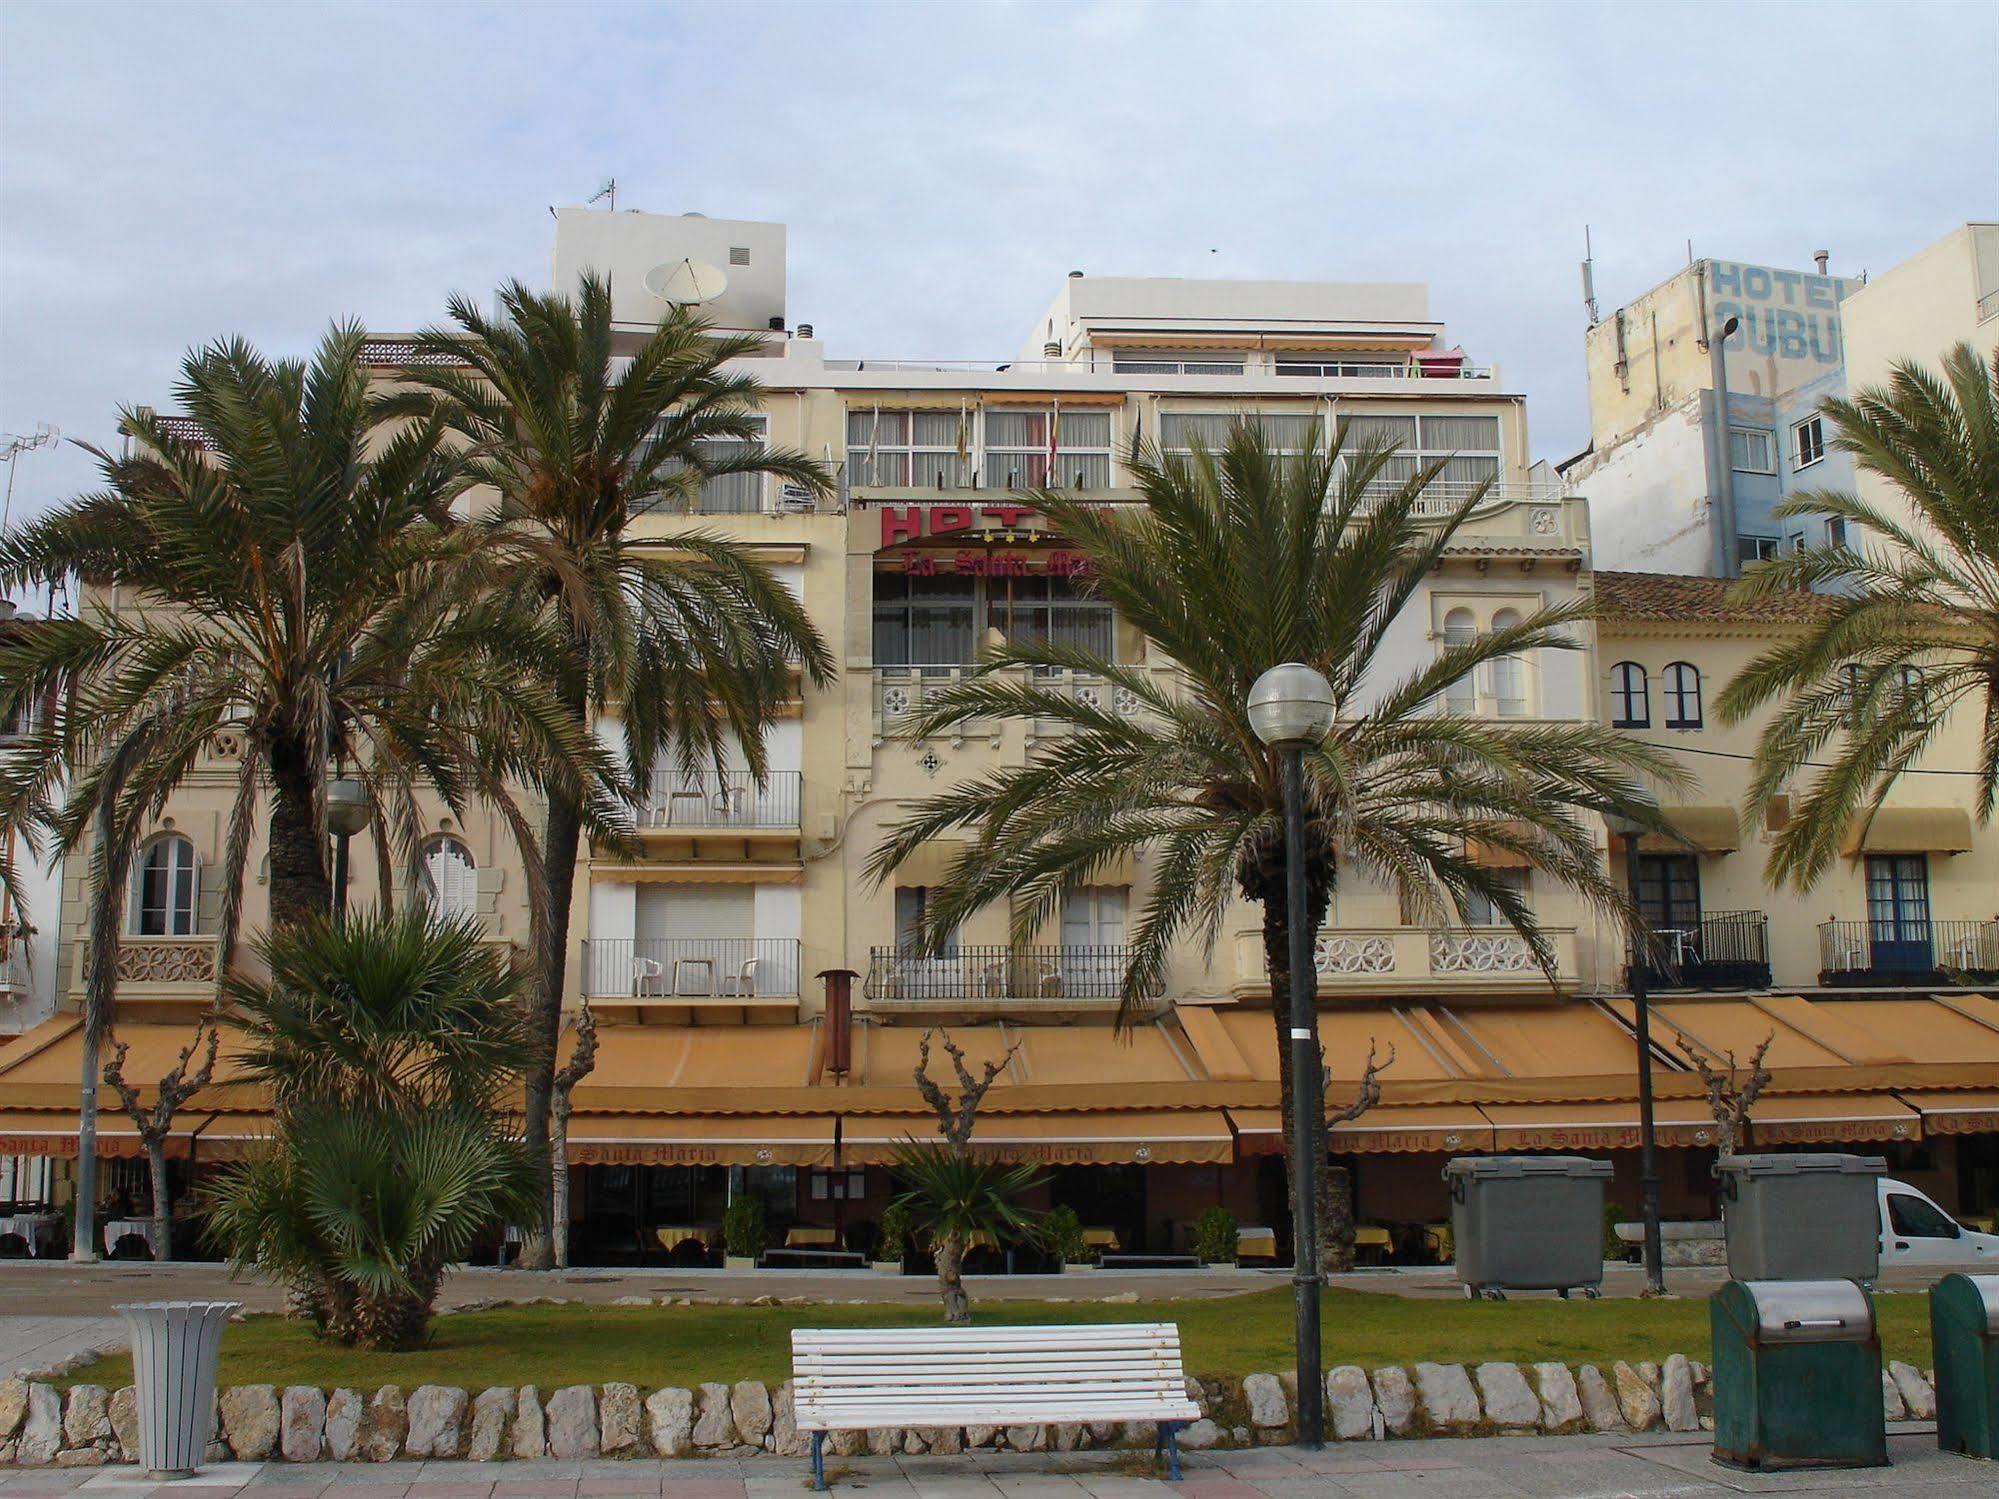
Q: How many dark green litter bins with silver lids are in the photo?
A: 2